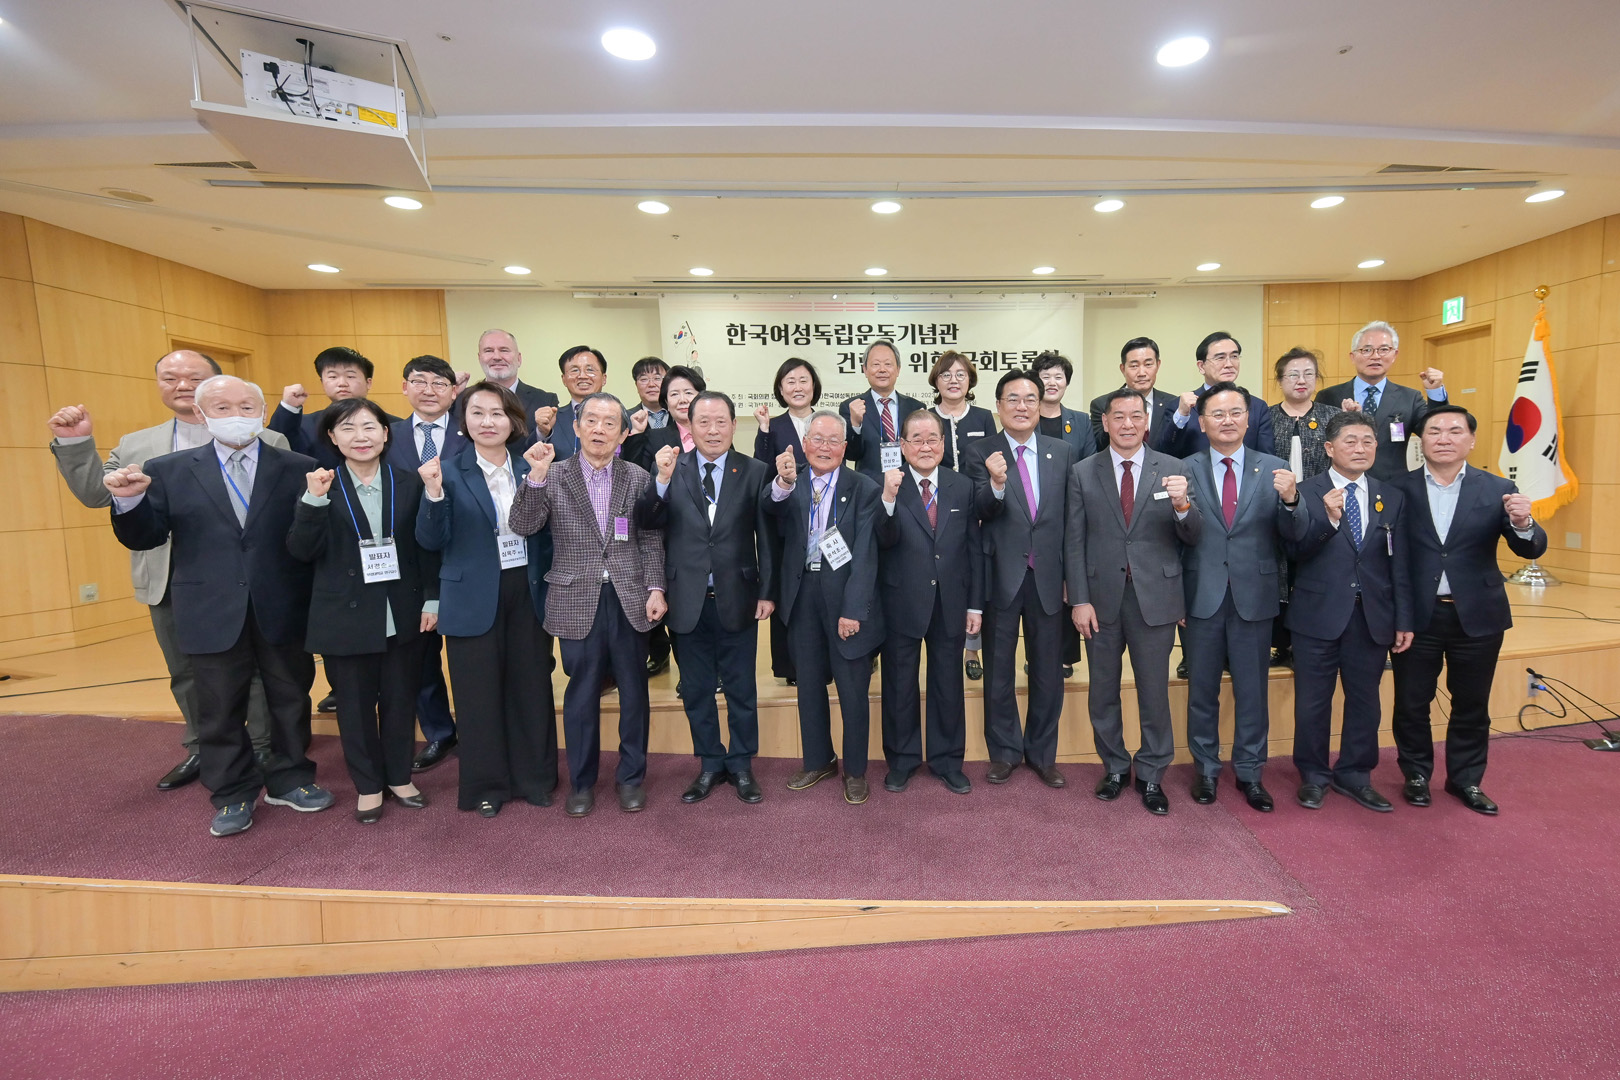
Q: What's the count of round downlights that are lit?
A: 15